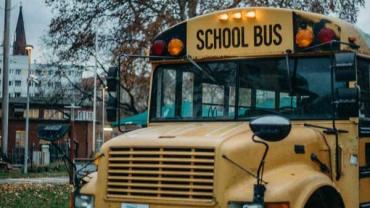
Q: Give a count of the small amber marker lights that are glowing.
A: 3